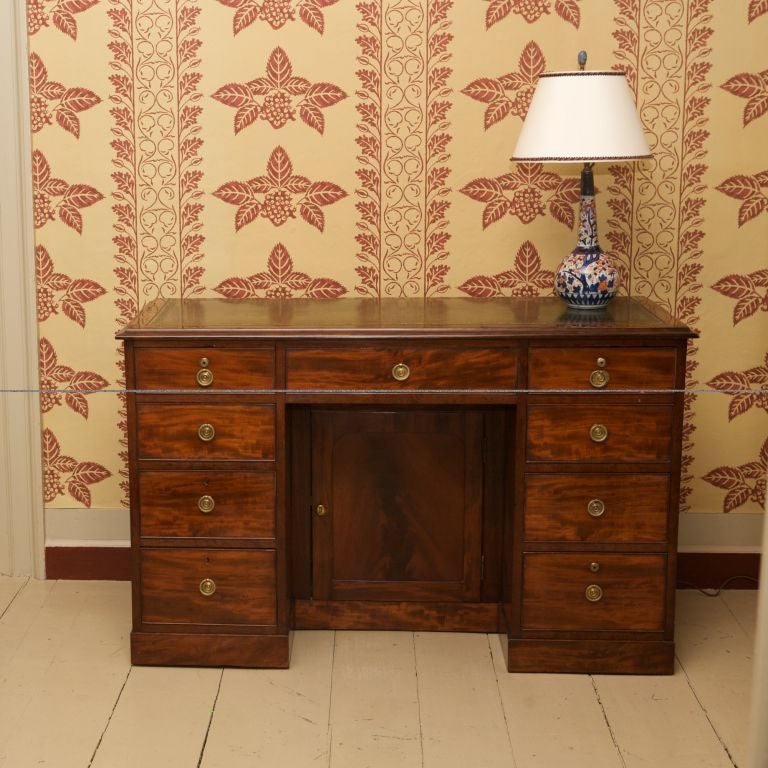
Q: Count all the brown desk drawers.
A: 9